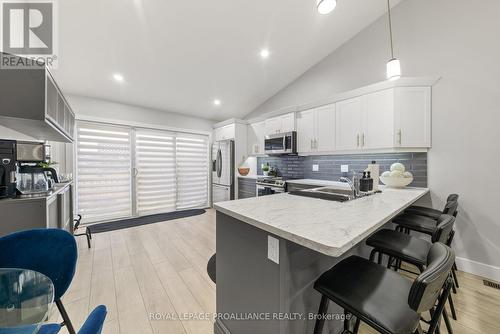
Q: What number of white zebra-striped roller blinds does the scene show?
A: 3